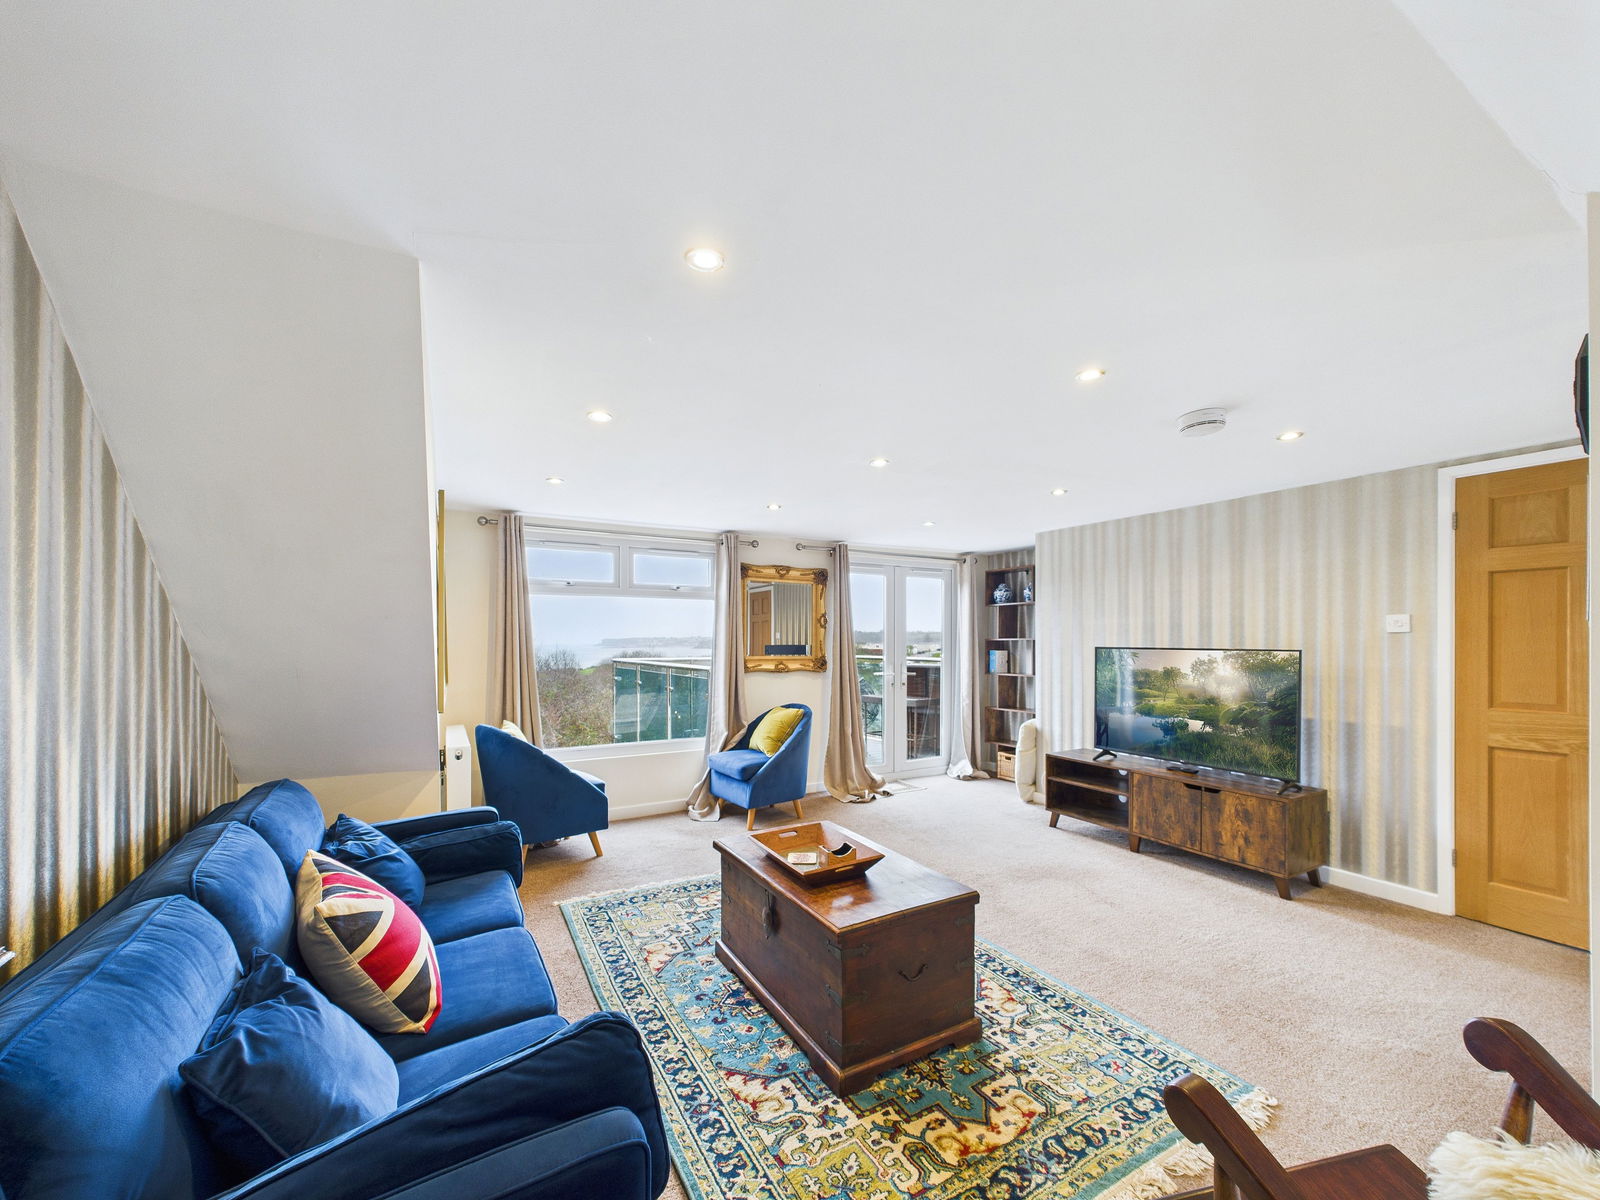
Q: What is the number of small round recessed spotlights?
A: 9